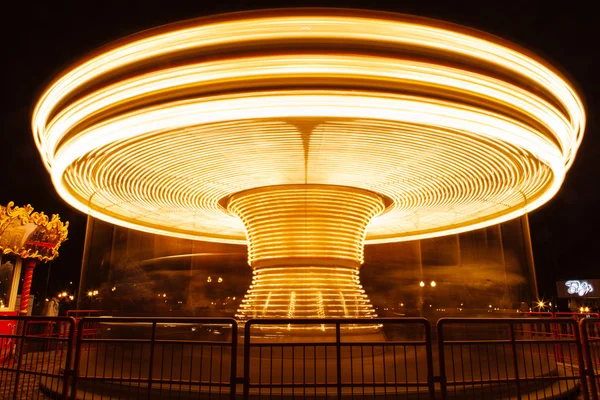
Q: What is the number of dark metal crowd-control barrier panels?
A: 5